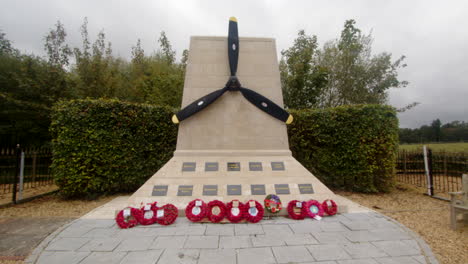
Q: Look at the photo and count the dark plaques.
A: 12